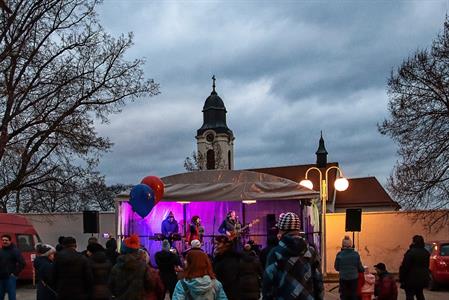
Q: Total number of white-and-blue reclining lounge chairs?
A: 0